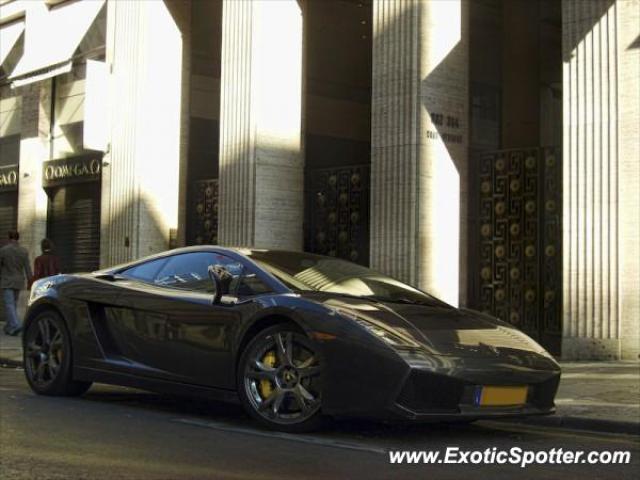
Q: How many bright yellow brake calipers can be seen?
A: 1